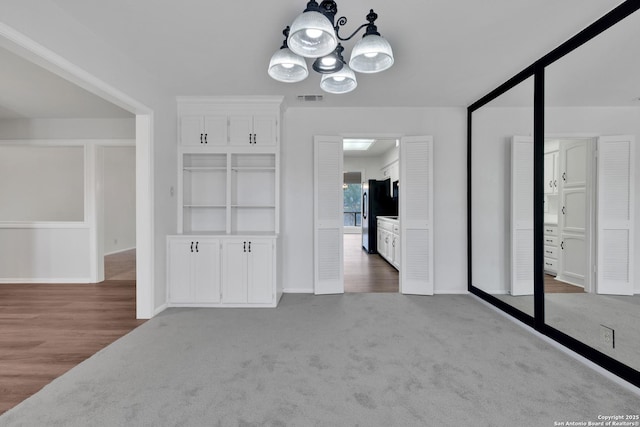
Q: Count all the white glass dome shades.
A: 4